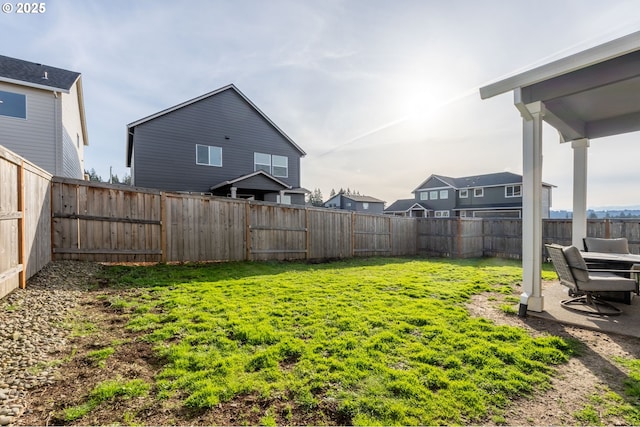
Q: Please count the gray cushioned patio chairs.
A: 2